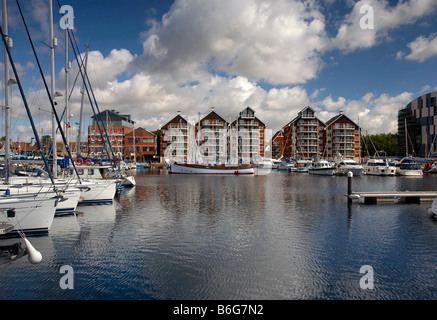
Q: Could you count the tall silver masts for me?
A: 4